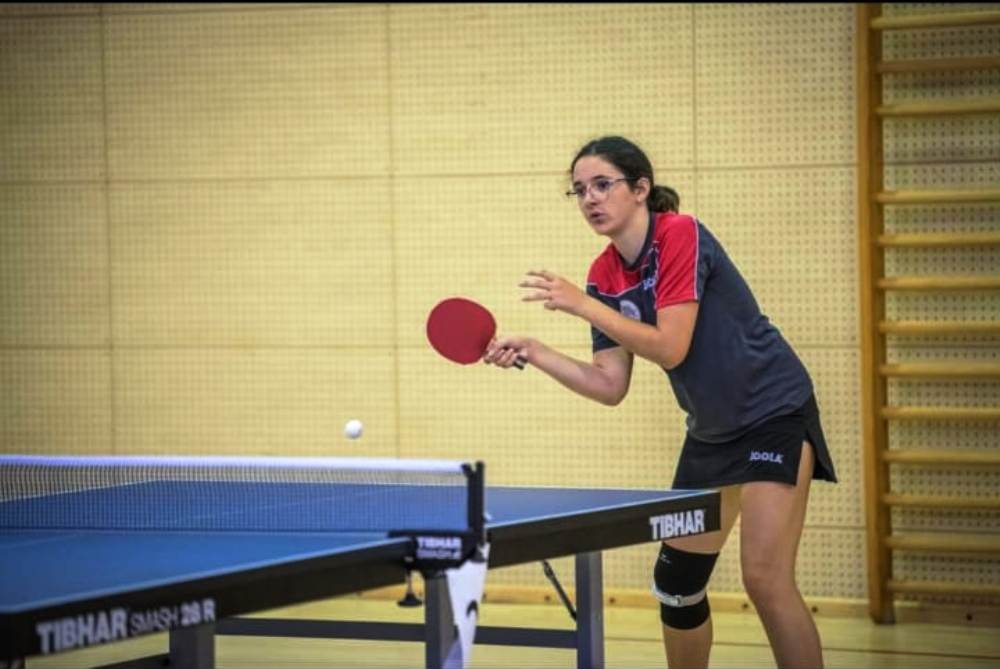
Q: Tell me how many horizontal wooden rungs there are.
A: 13